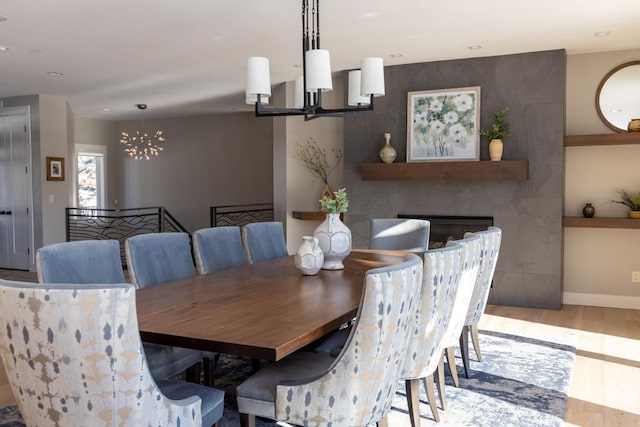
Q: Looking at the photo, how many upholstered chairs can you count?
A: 10